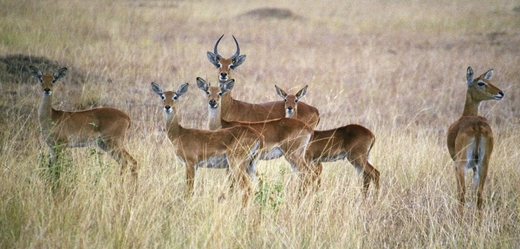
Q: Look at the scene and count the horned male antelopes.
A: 1